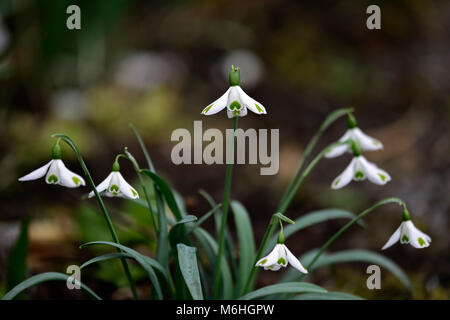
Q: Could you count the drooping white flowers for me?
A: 7